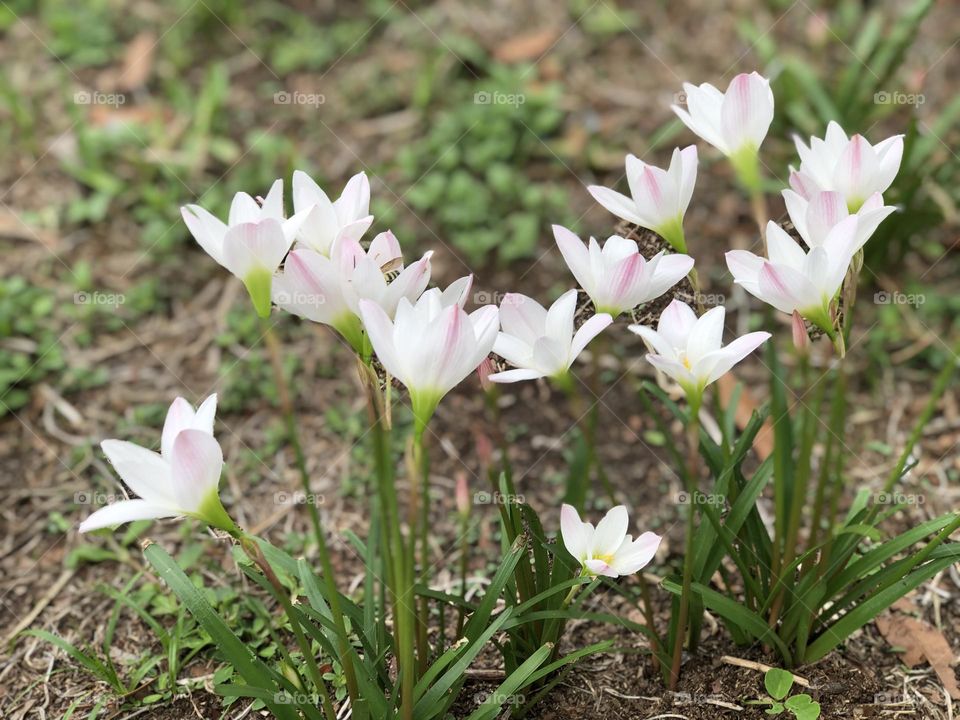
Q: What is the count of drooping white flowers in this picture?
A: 0